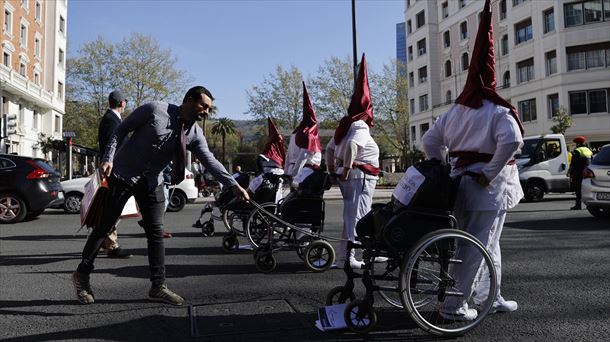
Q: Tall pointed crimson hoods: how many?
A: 4